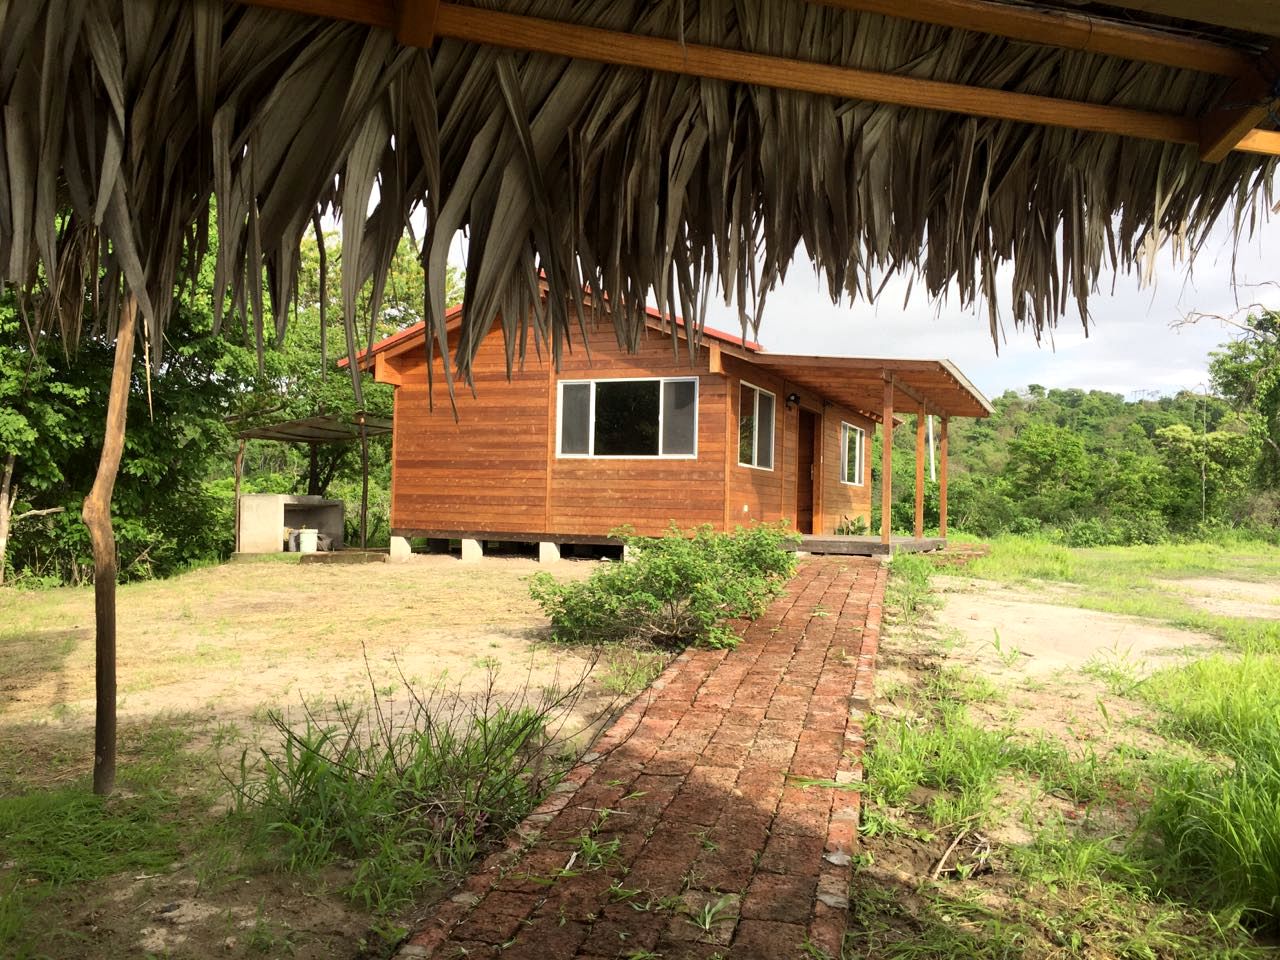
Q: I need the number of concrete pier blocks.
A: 4